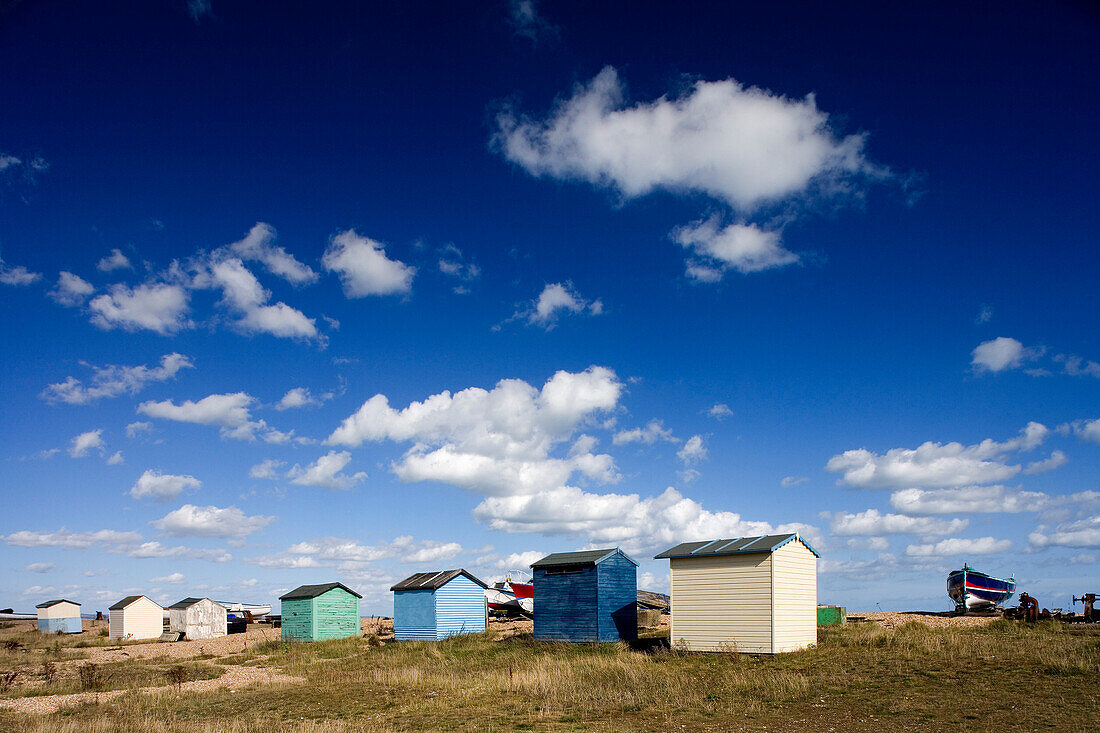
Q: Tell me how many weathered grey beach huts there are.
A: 1